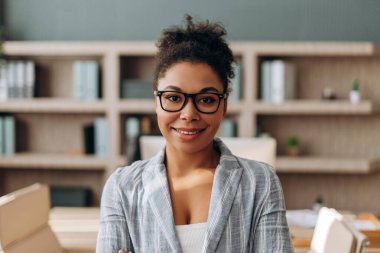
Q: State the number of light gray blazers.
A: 1